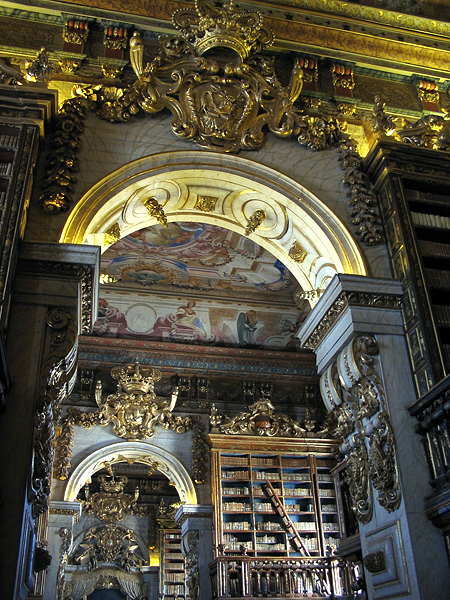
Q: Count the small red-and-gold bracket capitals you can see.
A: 5